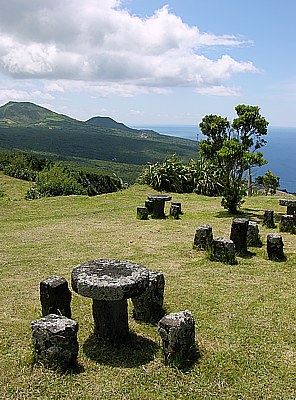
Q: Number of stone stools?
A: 14